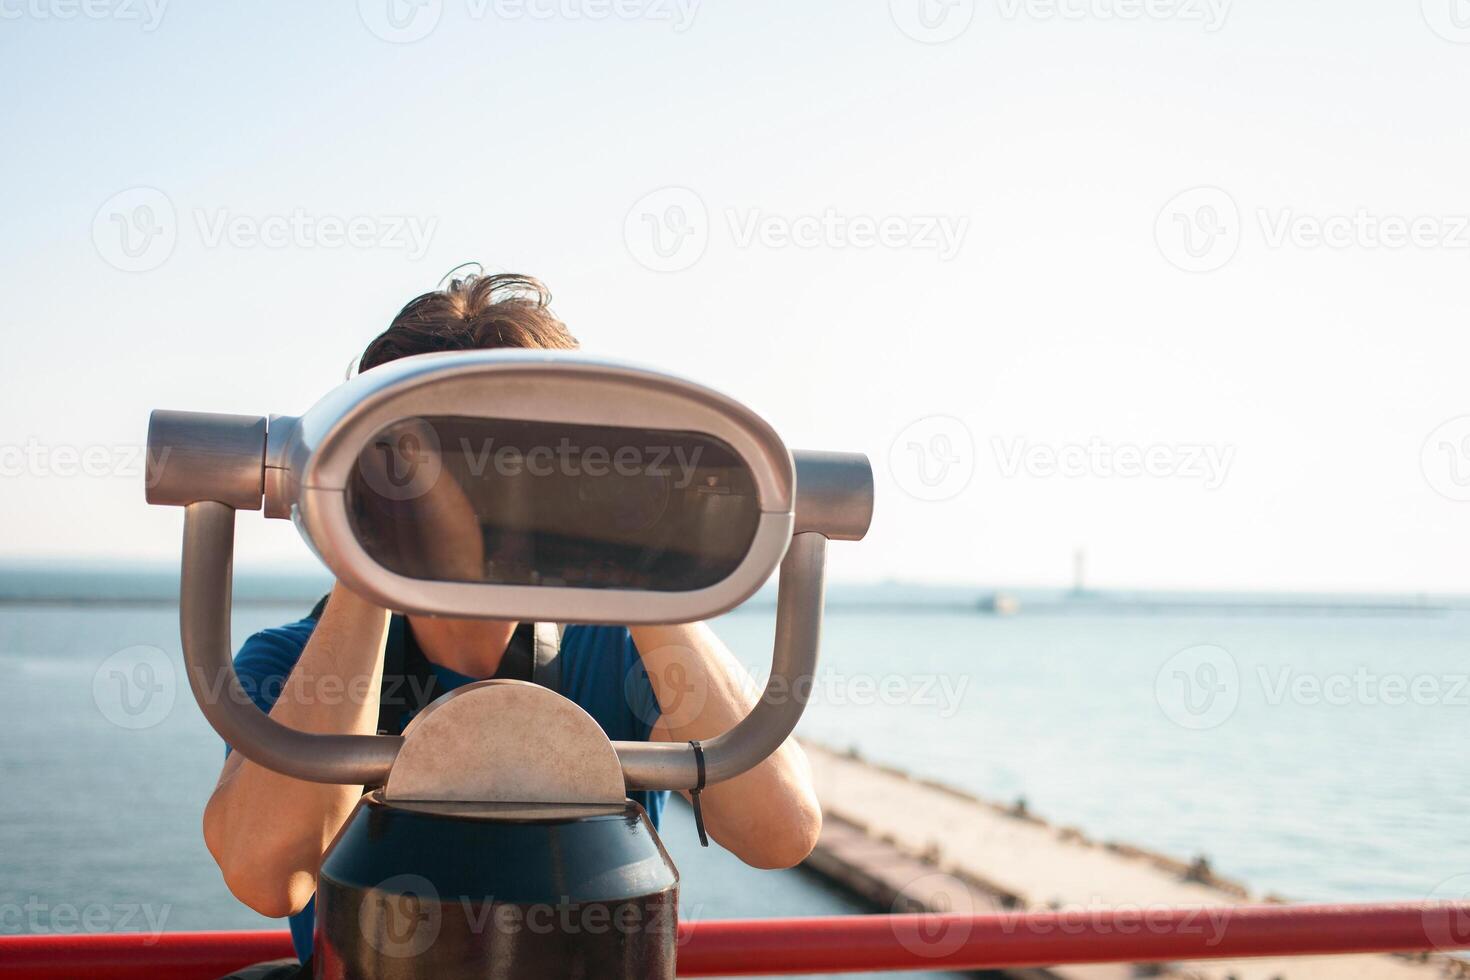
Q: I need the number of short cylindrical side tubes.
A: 2